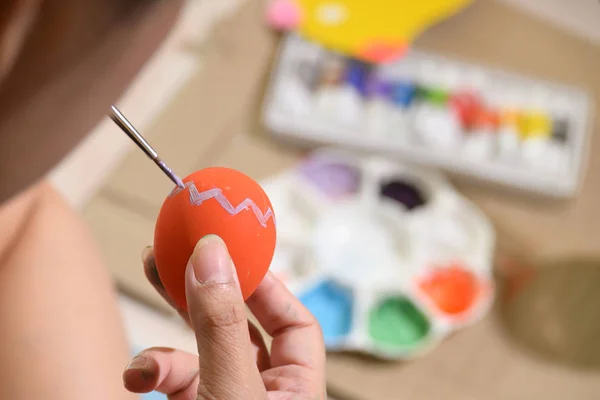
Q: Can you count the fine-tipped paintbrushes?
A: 1